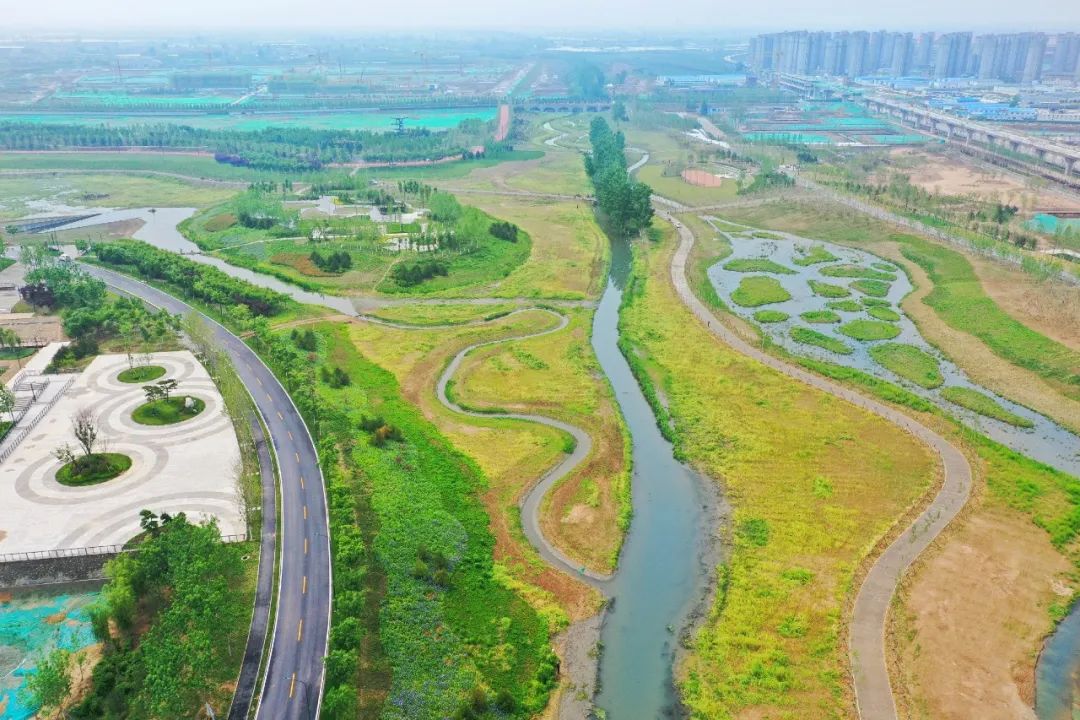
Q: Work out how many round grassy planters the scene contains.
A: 3